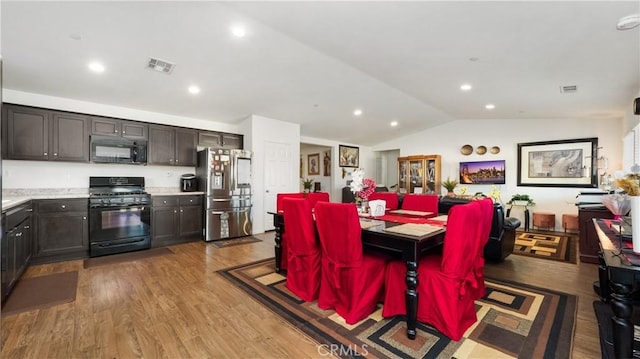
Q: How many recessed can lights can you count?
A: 7